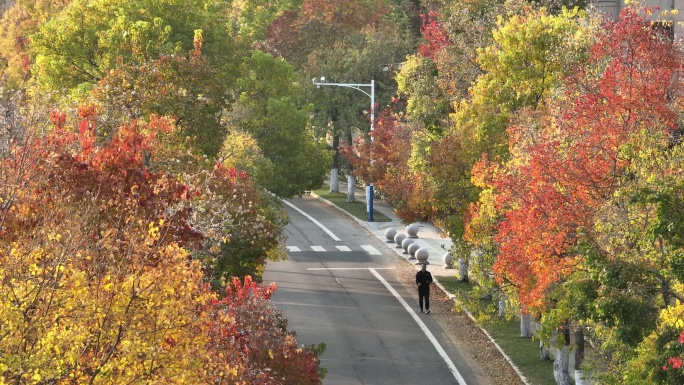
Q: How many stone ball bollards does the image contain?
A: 7